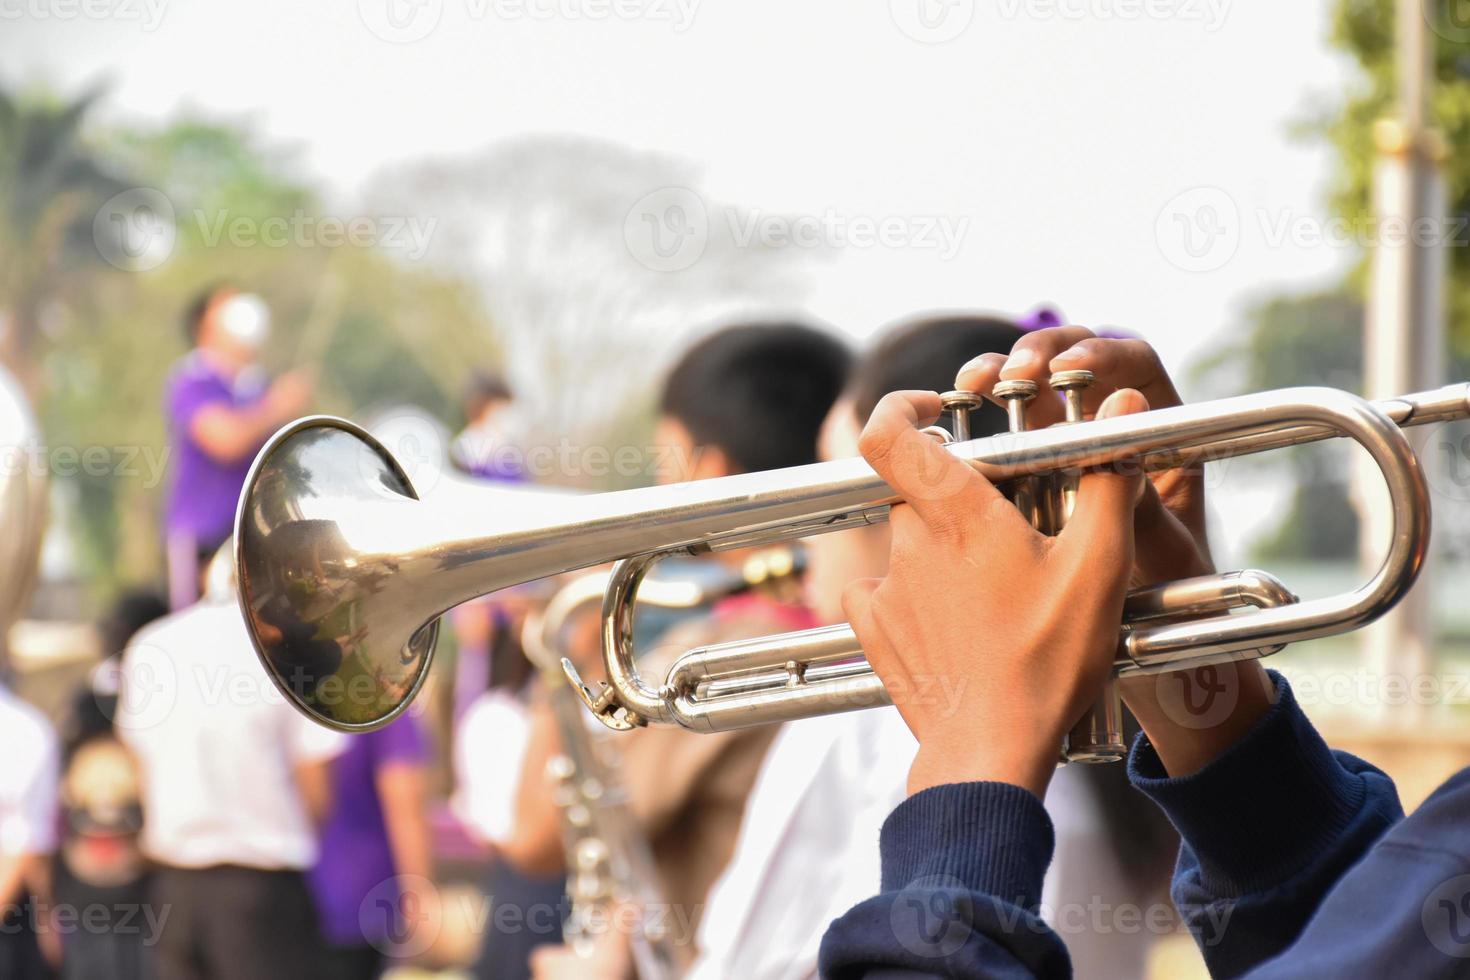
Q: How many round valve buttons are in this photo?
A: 3